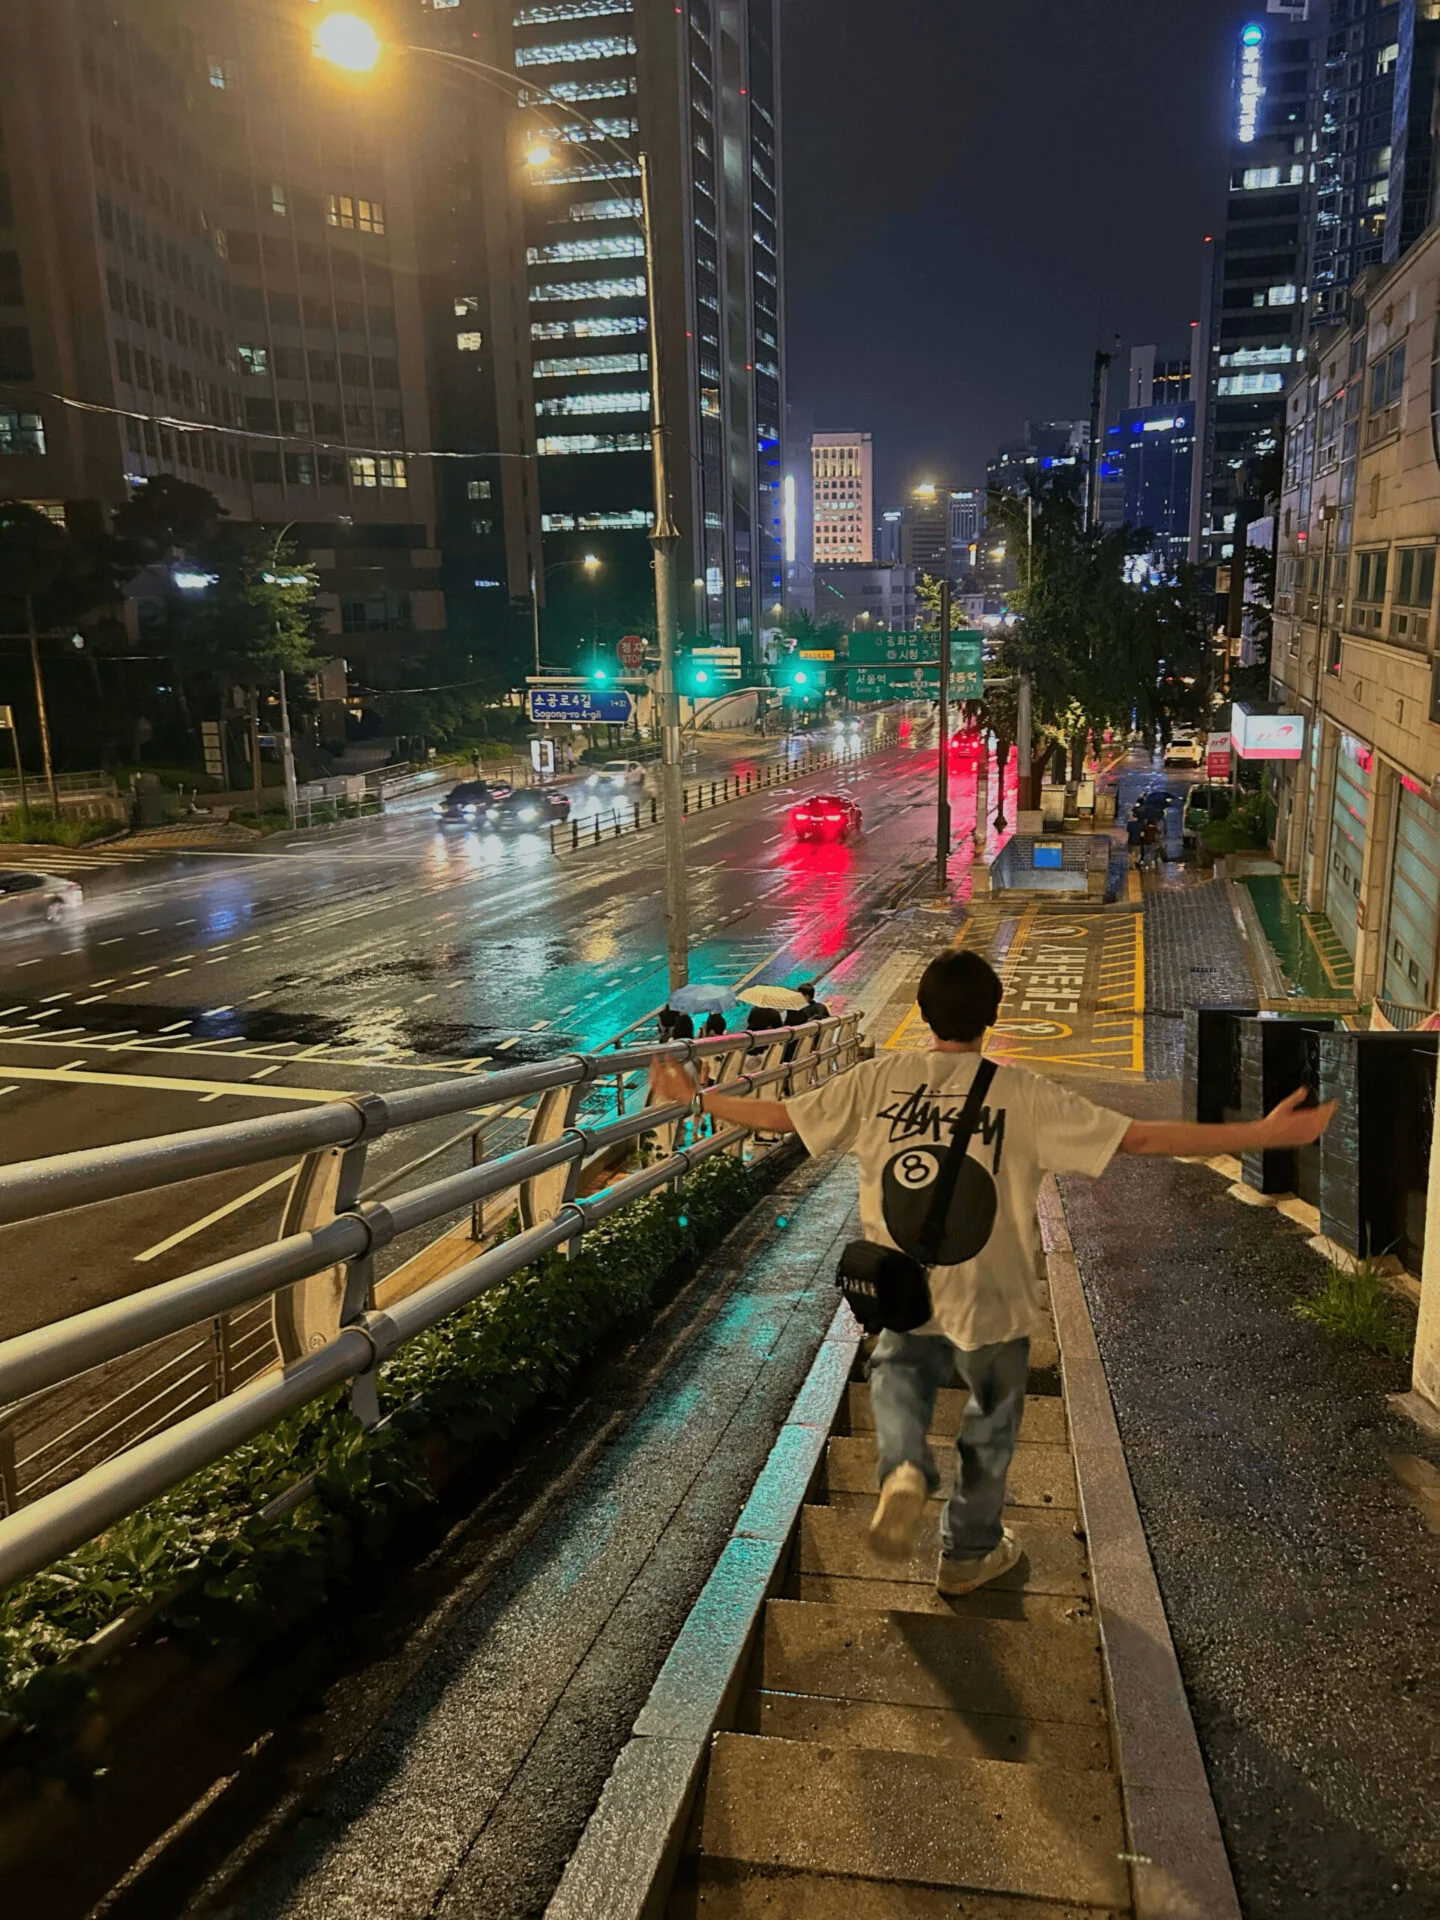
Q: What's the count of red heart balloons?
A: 0